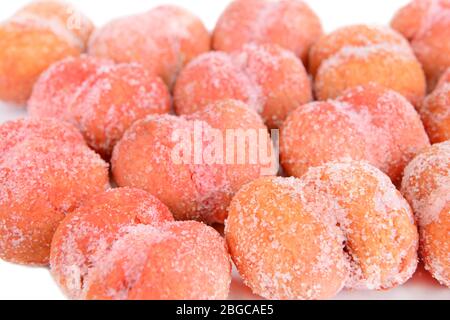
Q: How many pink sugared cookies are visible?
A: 14